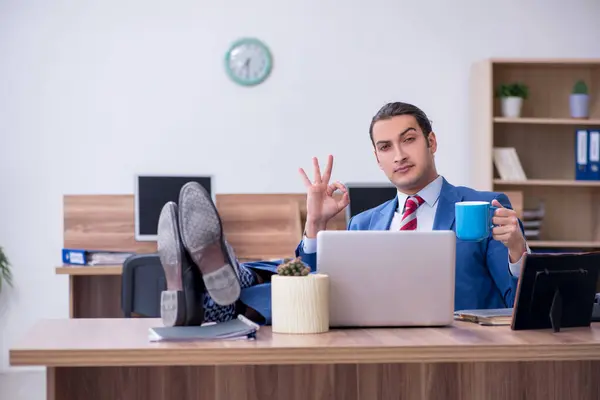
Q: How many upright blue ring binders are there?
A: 2